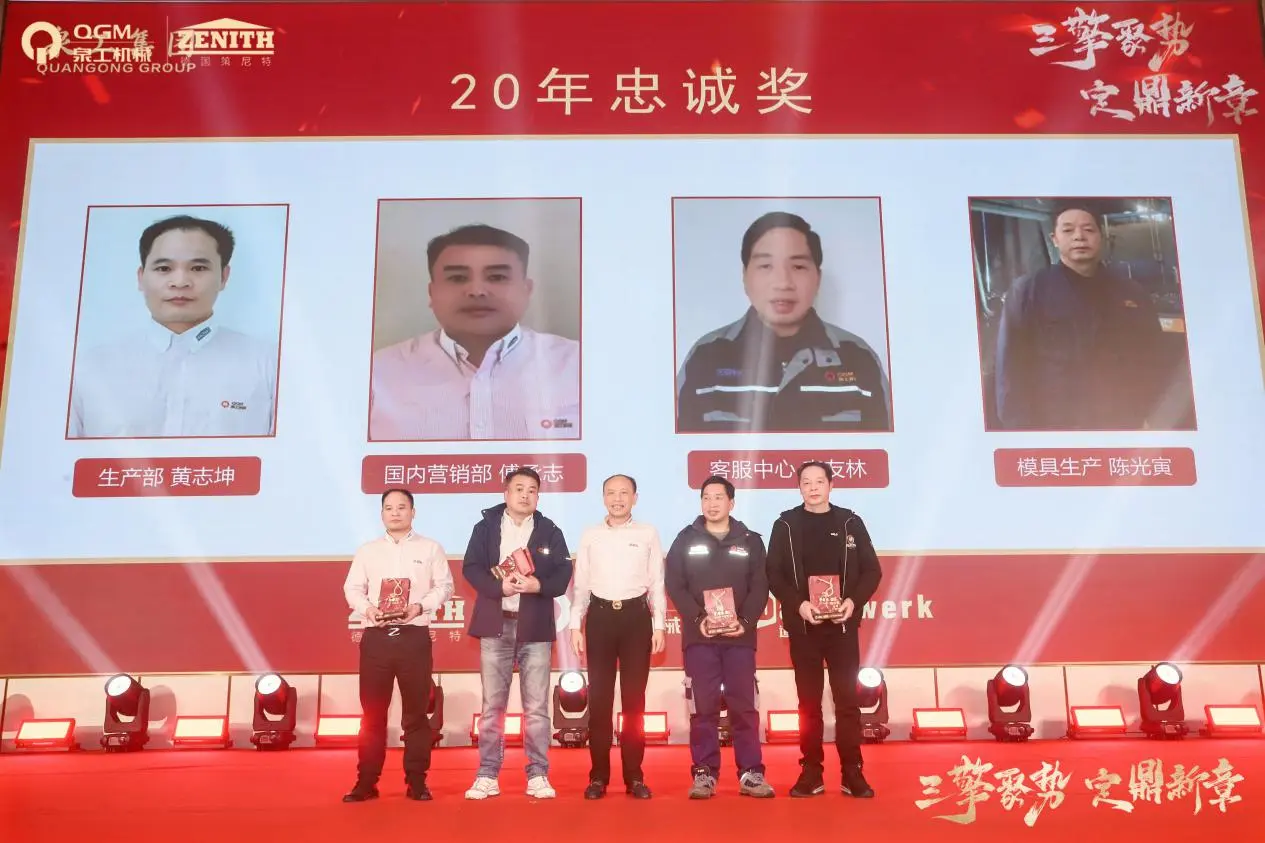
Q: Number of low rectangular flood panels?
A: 9